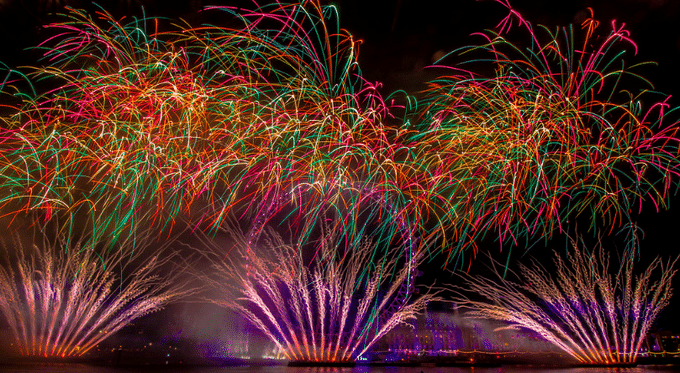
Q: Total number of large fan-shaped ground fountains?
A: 3